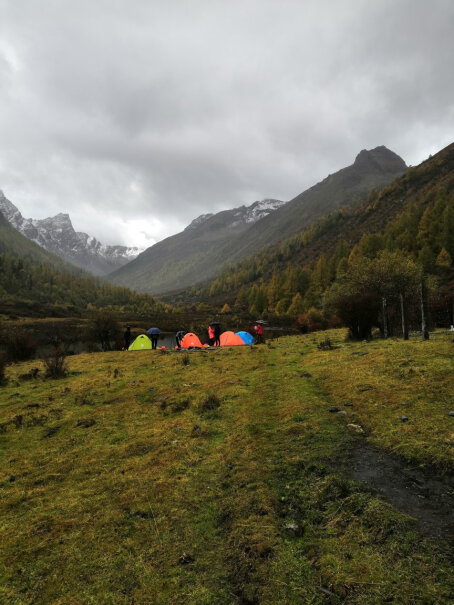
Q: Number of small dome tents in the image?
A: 4